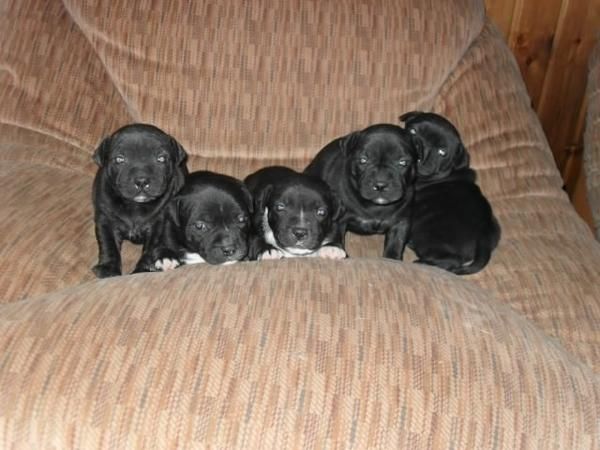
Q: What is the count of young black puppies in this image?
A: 5